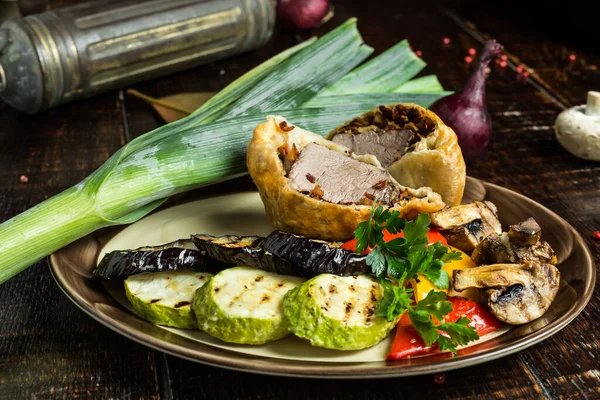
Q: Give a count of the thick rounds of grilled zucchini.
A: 3